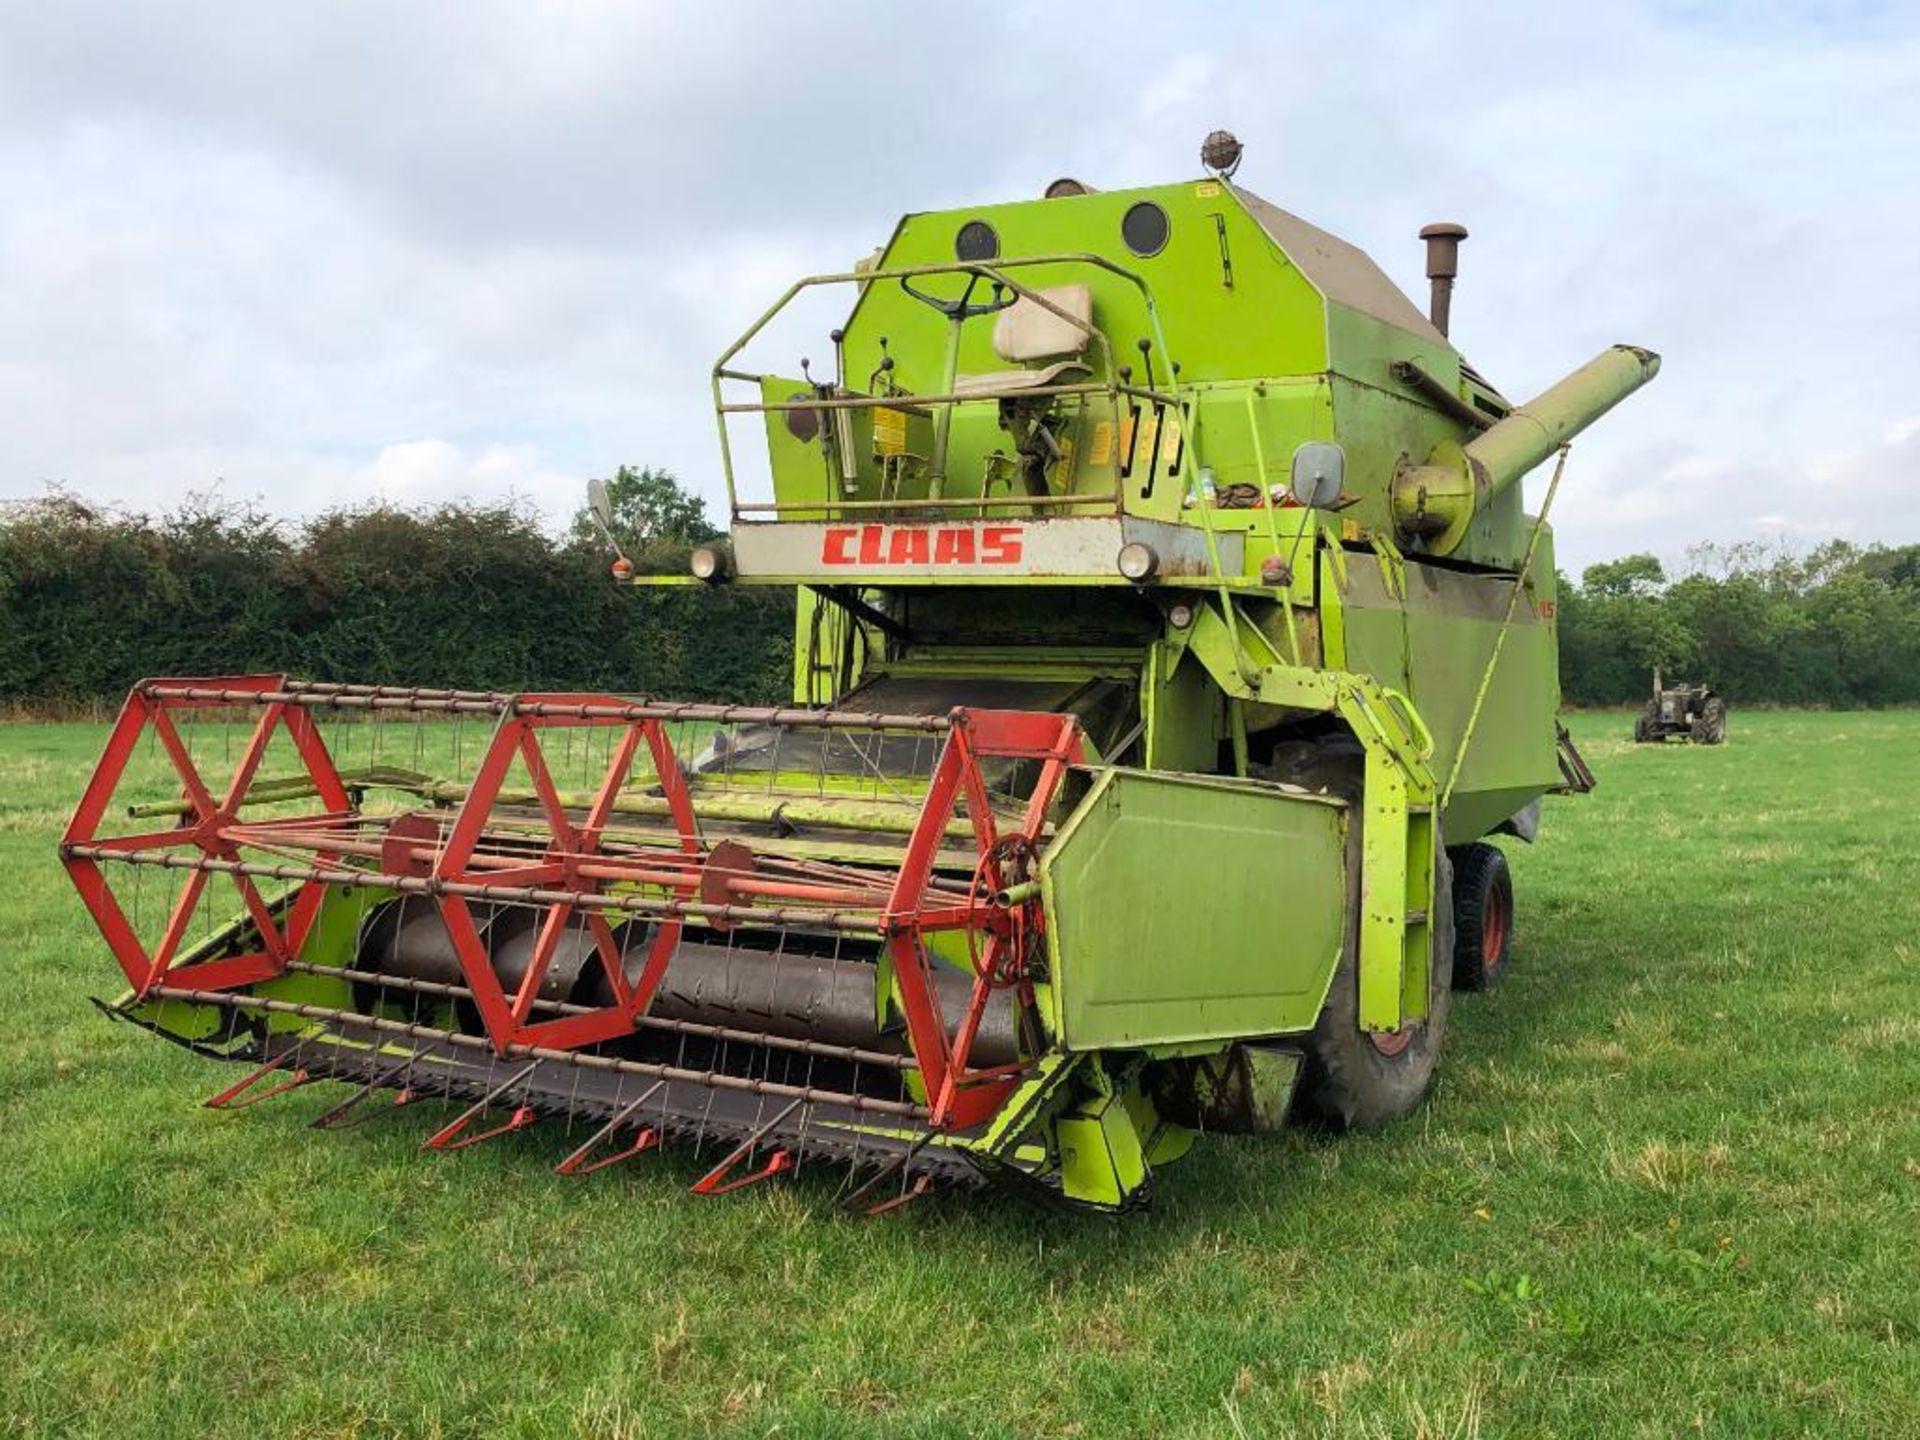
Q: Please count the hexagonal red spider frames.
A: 3